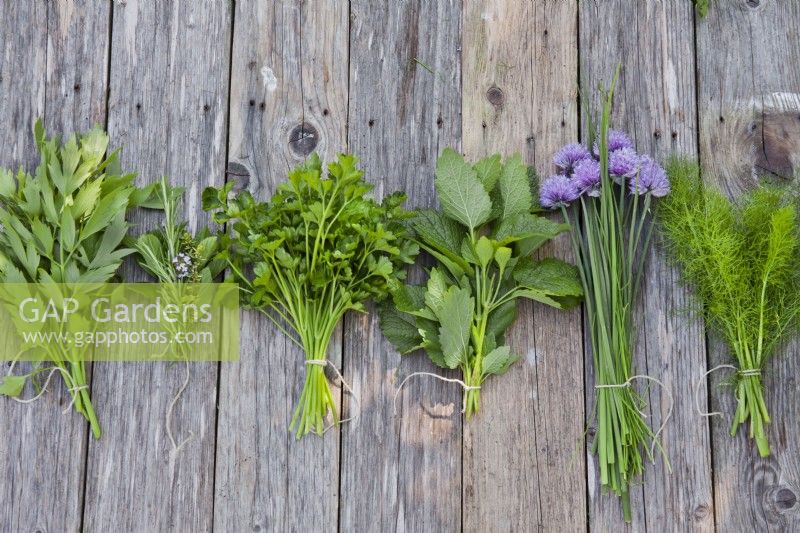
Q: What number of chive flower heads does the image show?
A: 6